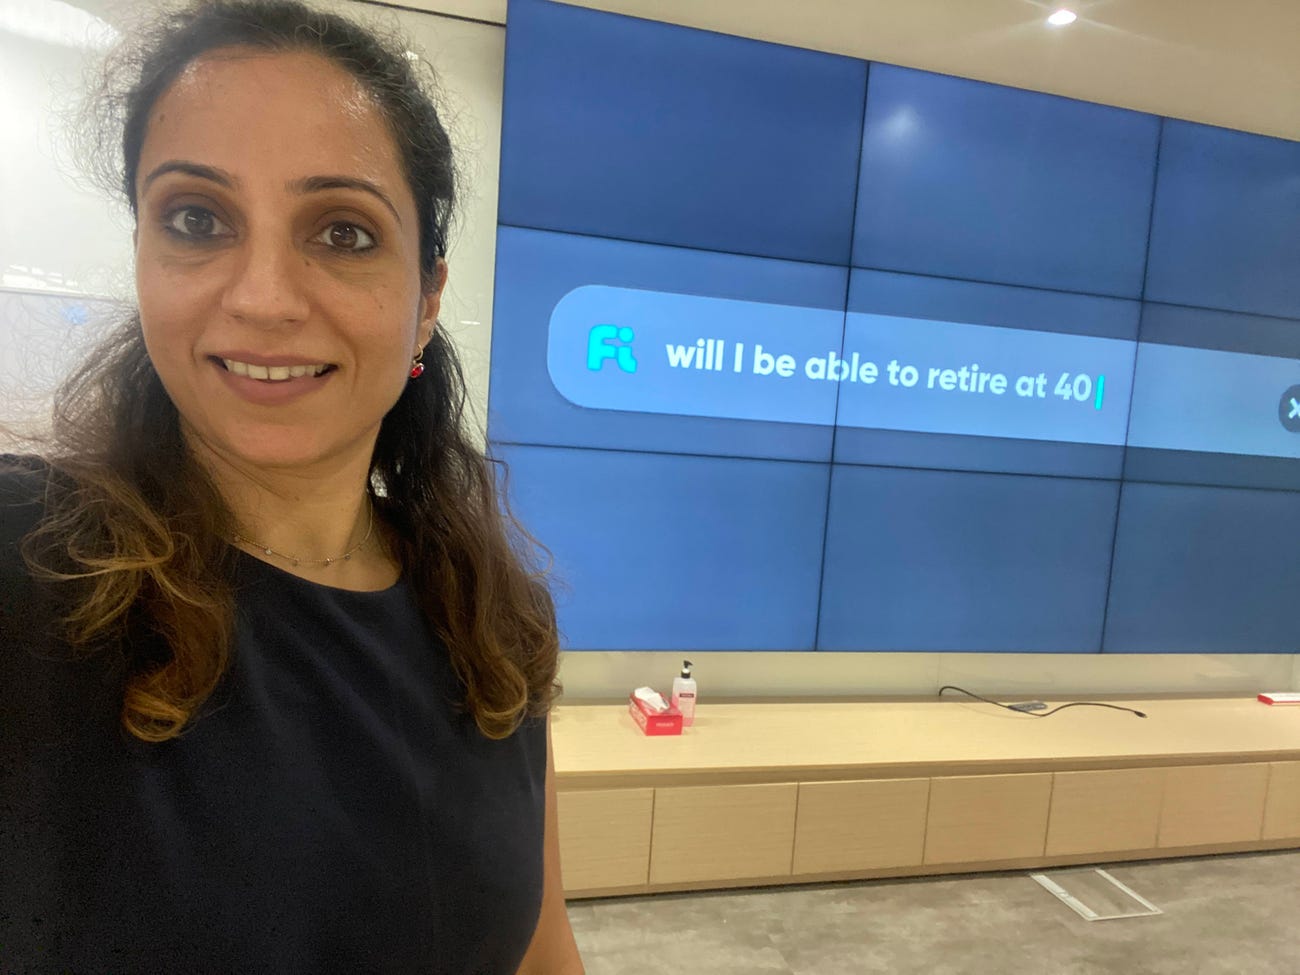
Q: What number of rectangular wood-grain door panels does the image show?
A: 7